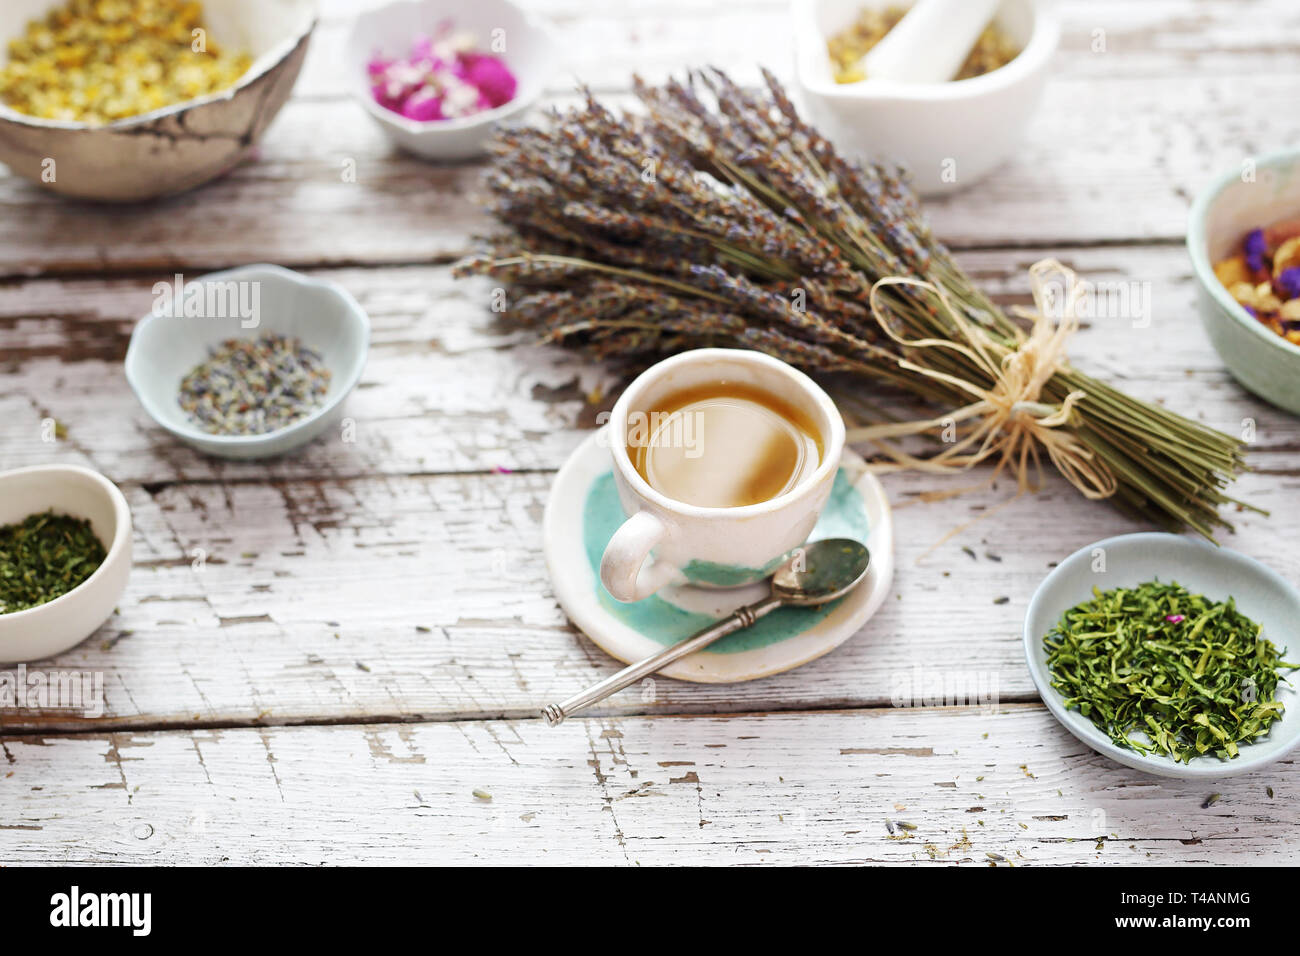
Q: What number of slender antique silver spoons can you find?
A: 1